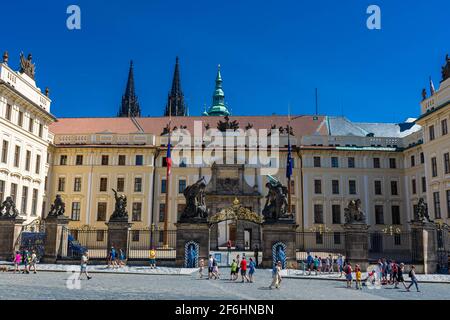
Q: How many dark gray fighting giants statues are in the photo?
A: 2